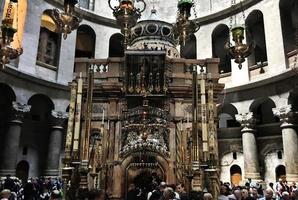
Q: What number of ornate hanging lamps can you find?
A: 5